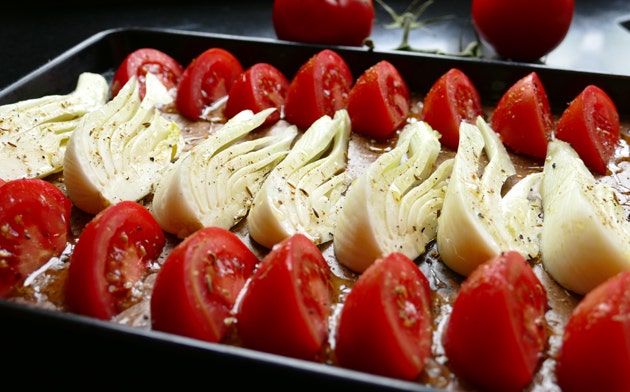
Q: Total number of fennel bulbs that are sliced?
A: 7